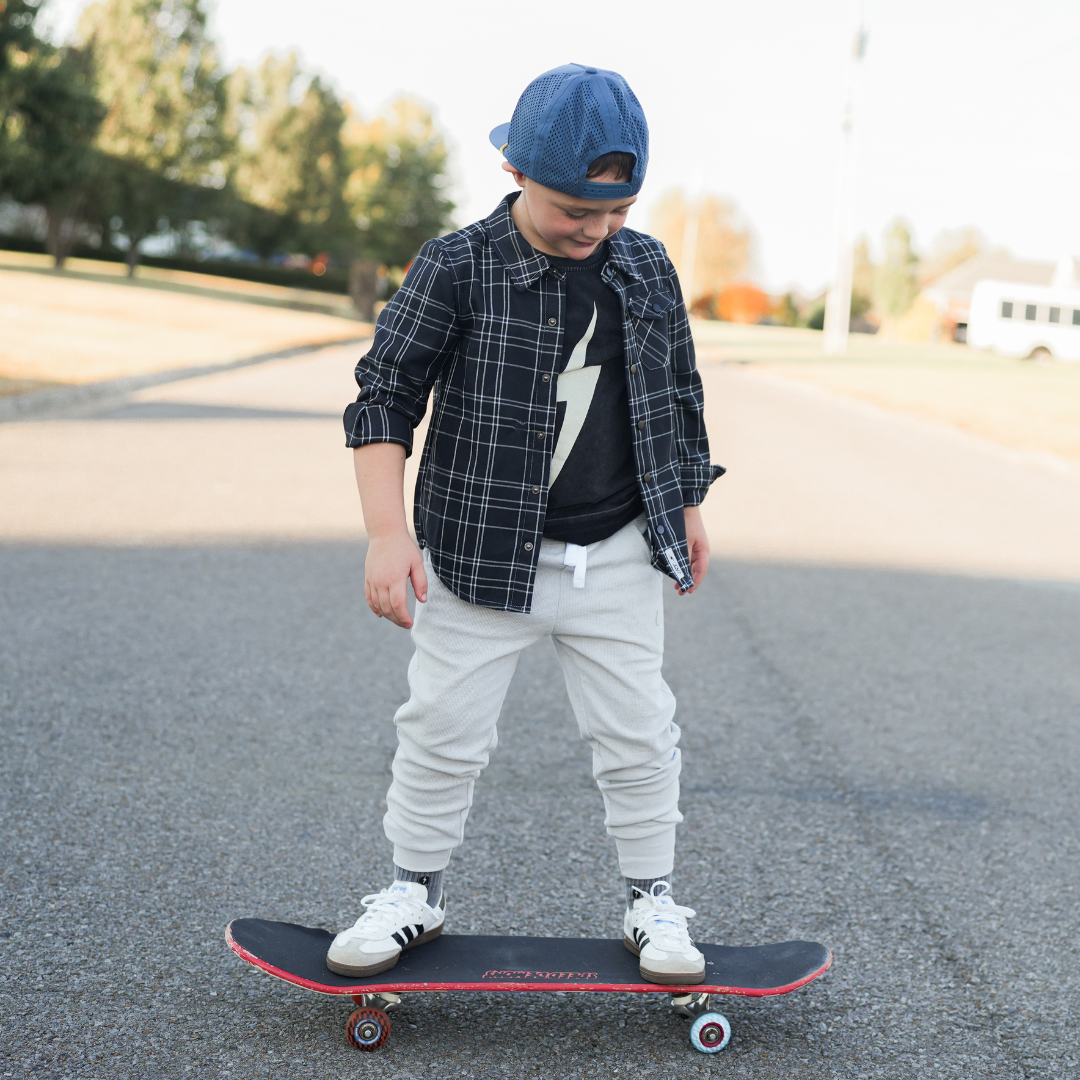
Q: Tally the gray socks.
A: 2